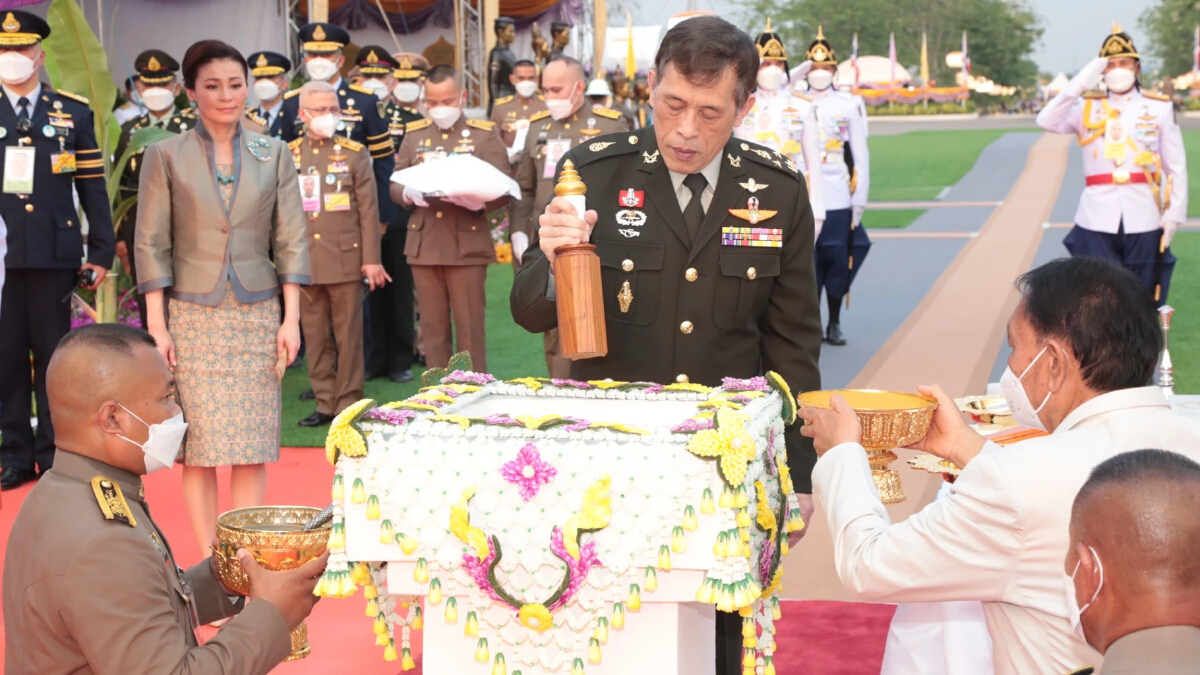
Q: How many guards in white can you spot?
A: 3